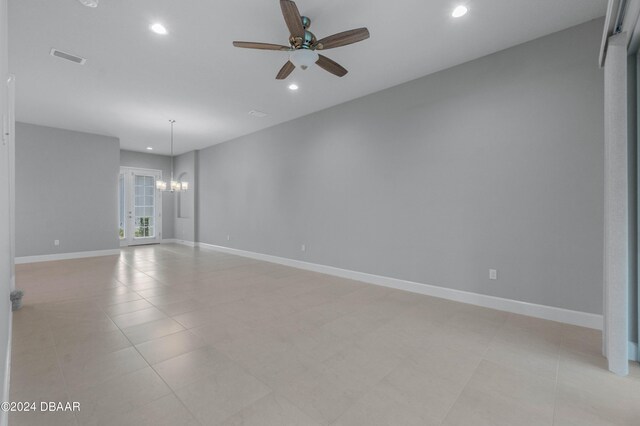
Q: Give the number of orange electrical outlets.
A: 0